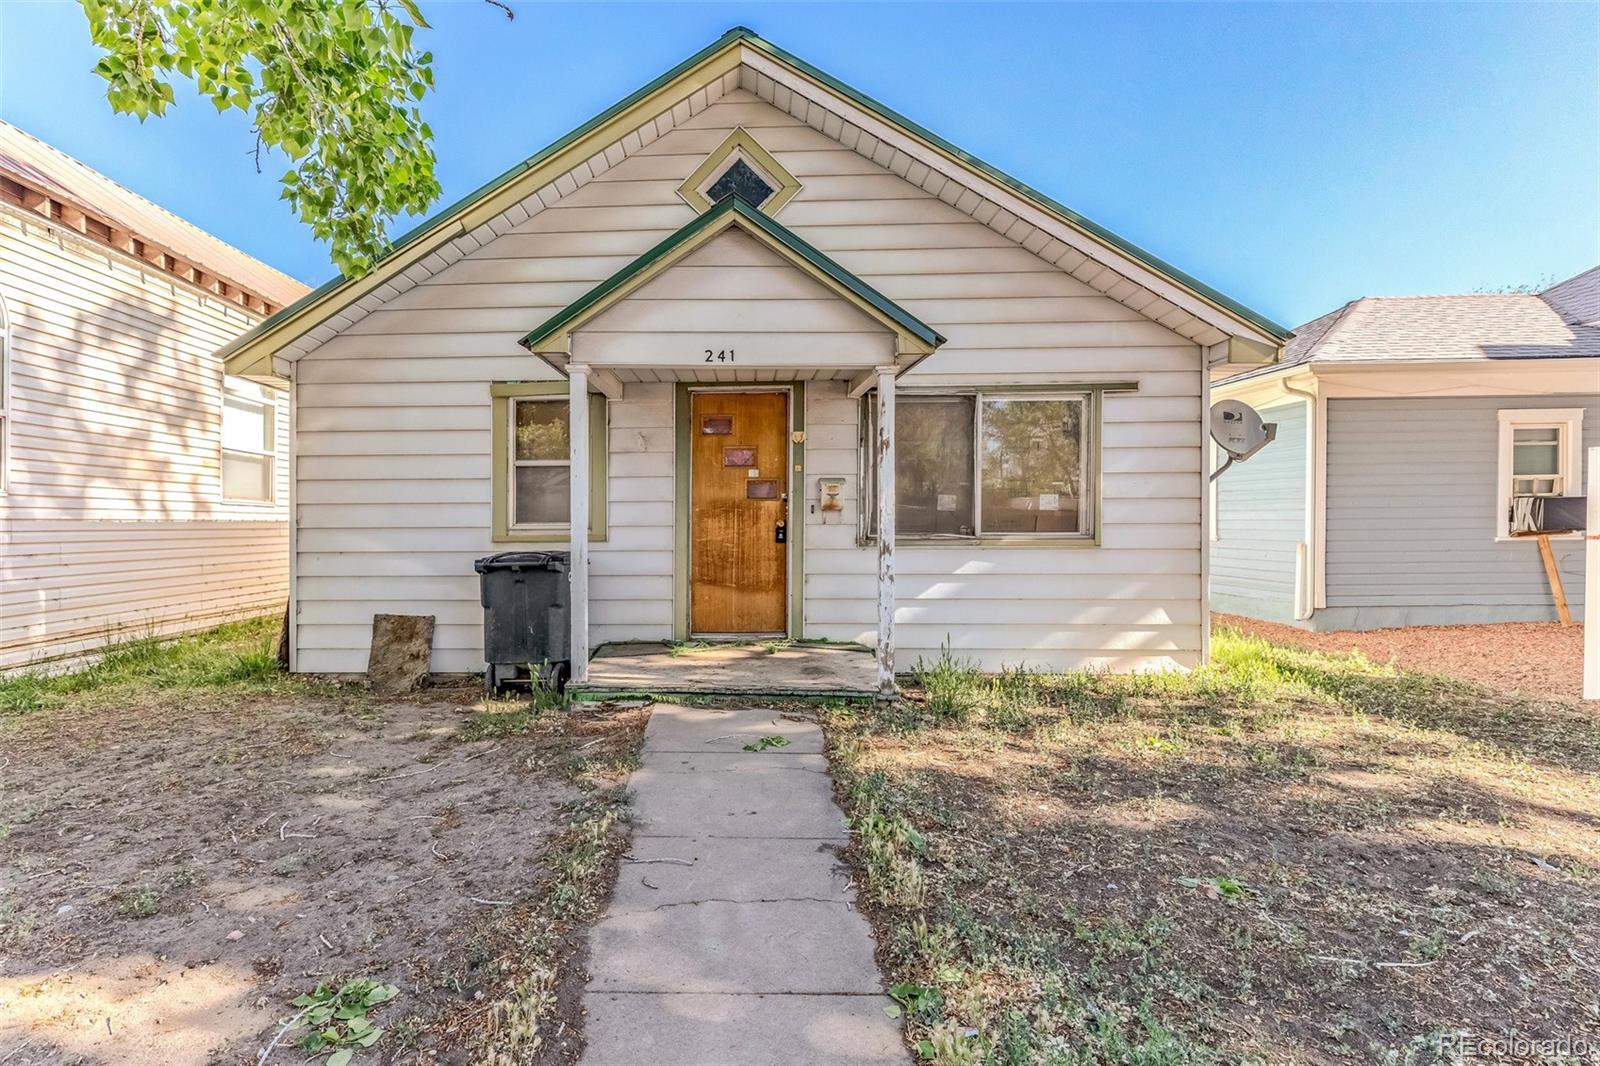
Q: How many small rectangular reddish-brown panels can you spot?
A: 3